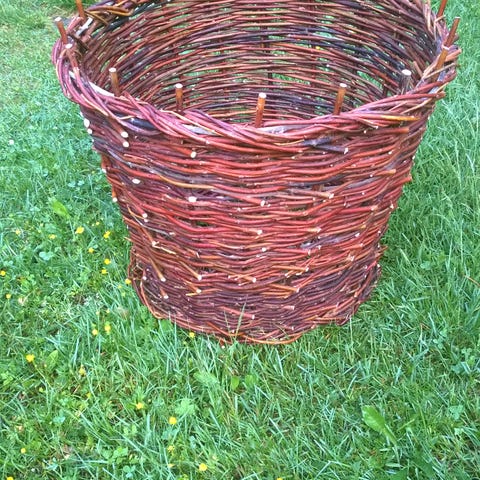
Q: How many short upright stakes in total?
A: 11